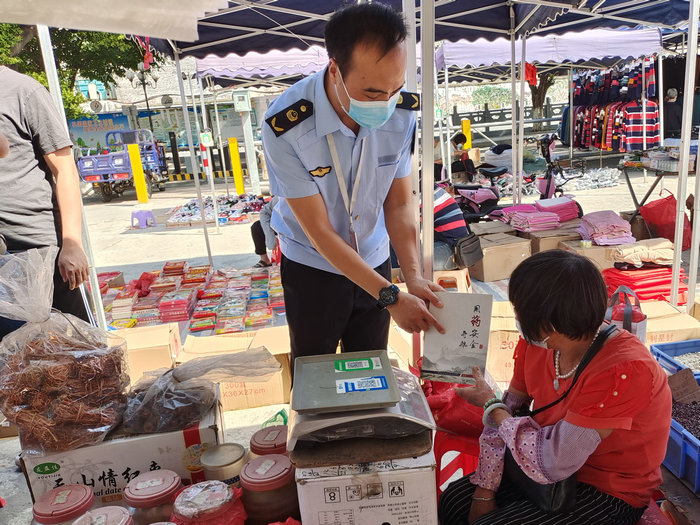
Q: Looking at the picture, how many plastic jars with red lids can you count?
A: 5